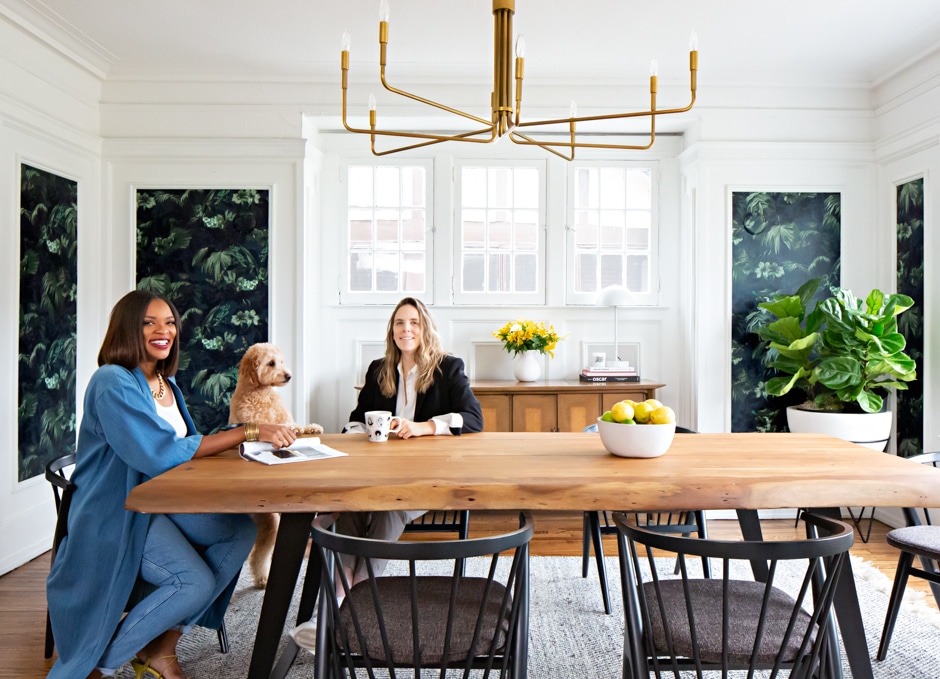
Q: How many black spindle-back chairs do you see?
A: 6